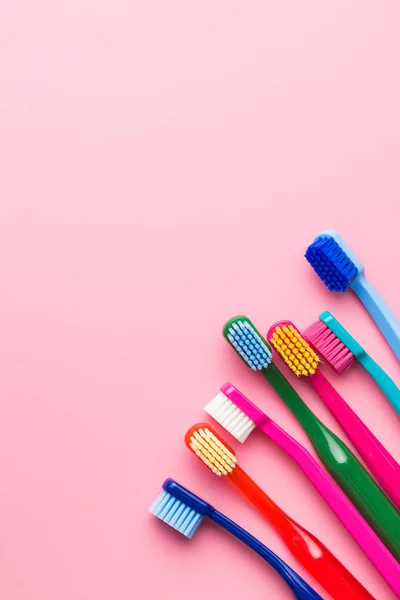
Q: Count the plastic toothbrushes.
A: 7